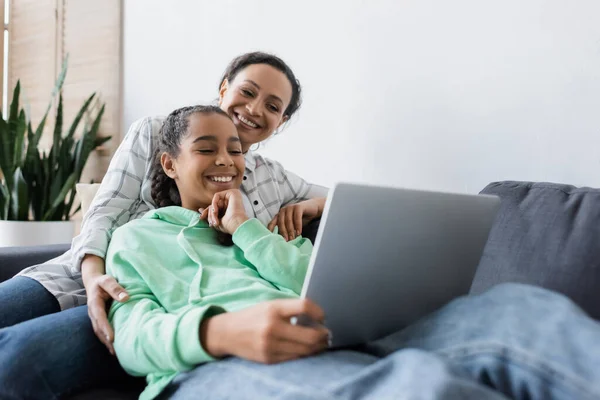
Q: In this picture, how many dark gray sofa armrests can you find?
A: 1